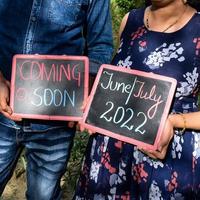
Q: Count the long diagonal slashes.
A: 1